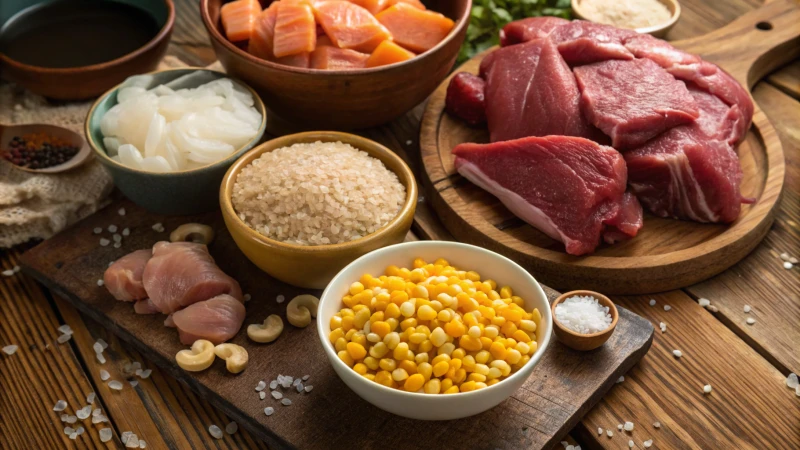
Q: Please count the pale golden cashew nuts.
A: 5